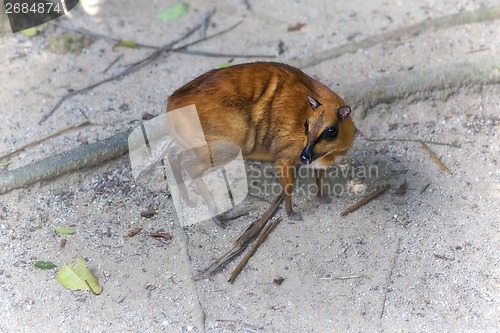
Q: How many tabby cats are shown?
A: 0